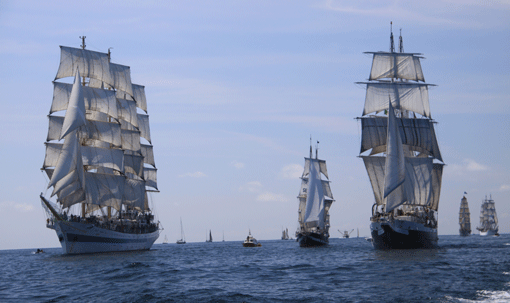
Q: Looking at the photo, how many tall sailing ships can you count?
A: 5